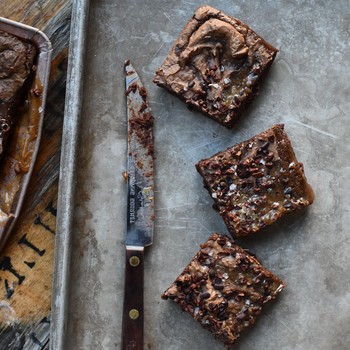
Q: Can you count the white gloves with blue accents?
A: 0